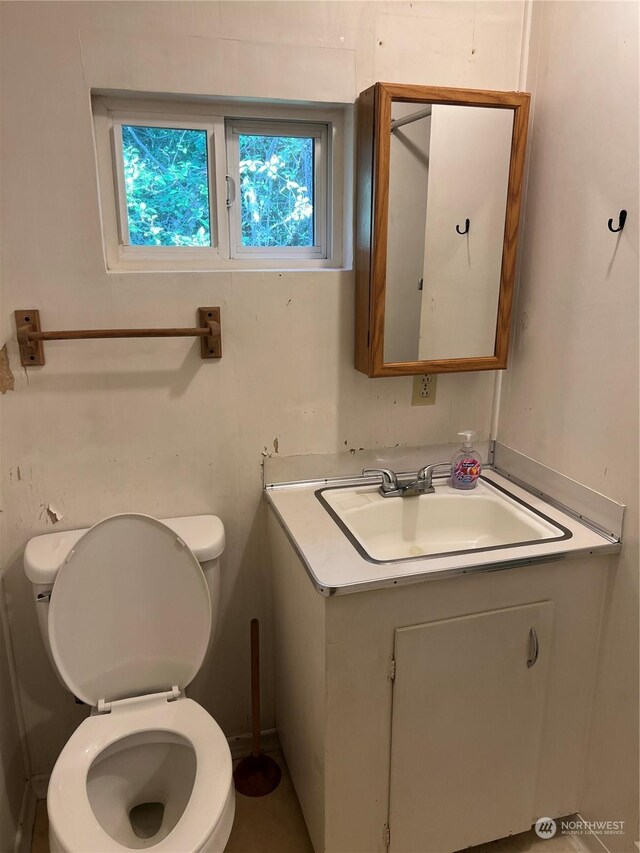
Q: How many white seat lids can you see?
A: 1